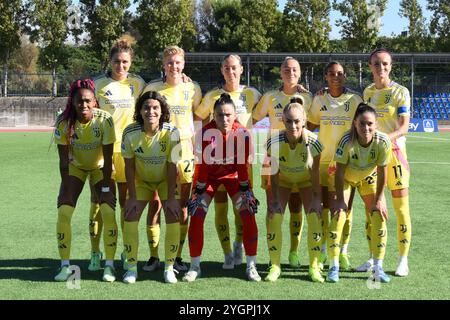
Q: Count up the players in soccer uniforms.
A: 11